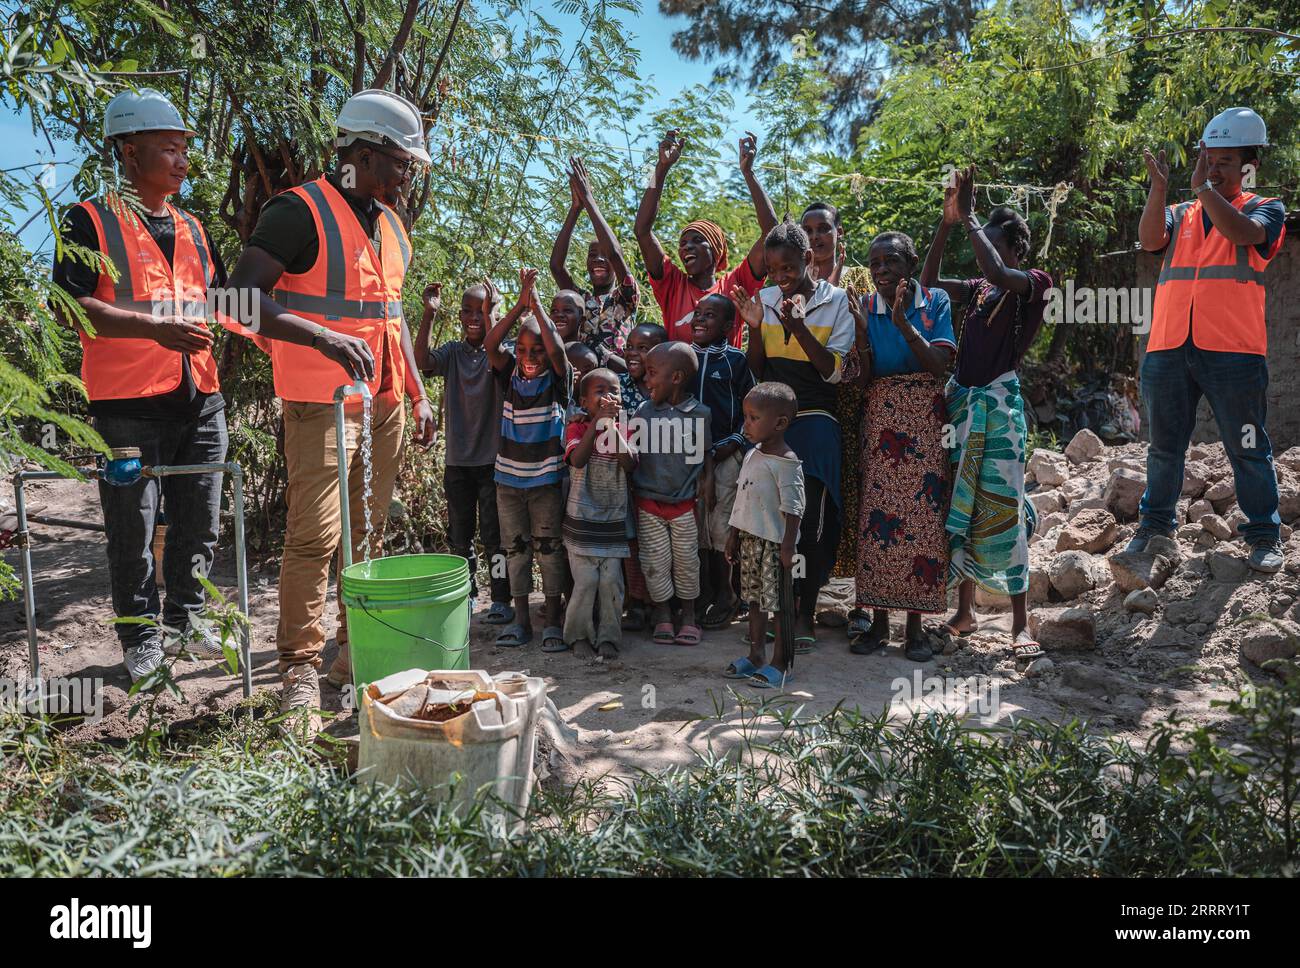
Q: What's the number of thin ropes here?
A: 1